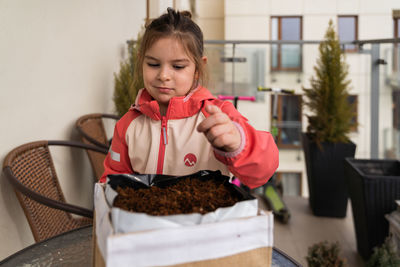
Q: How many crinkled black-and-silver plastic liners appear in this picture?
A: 1